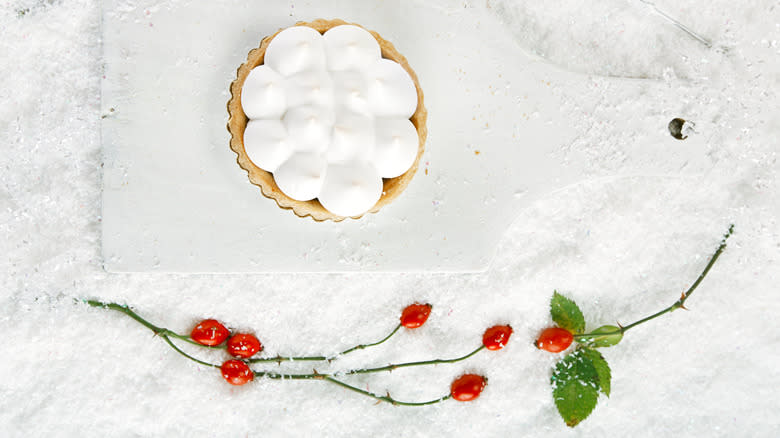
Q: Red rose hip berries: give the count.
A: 7